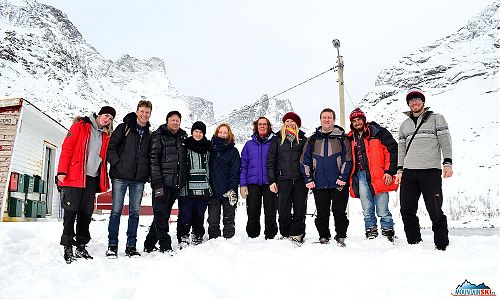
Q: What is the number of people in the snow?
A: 10